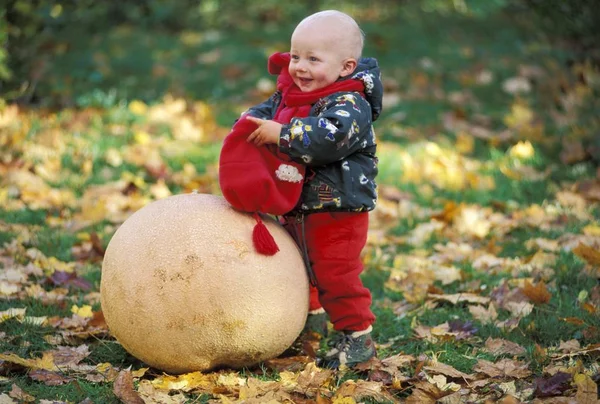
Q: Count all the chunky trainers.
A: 2